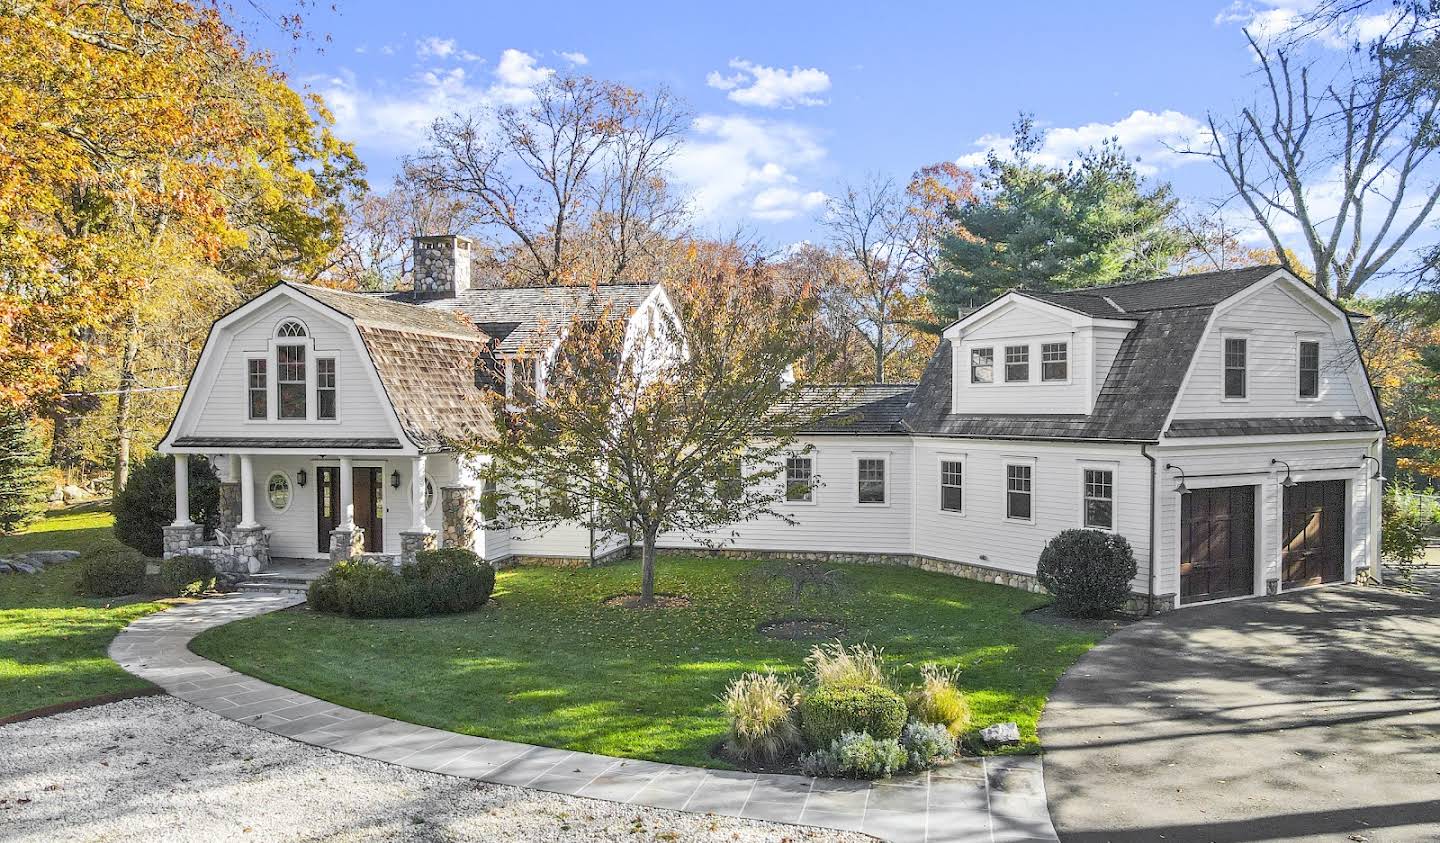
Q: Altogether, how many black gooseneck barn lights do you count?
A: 3